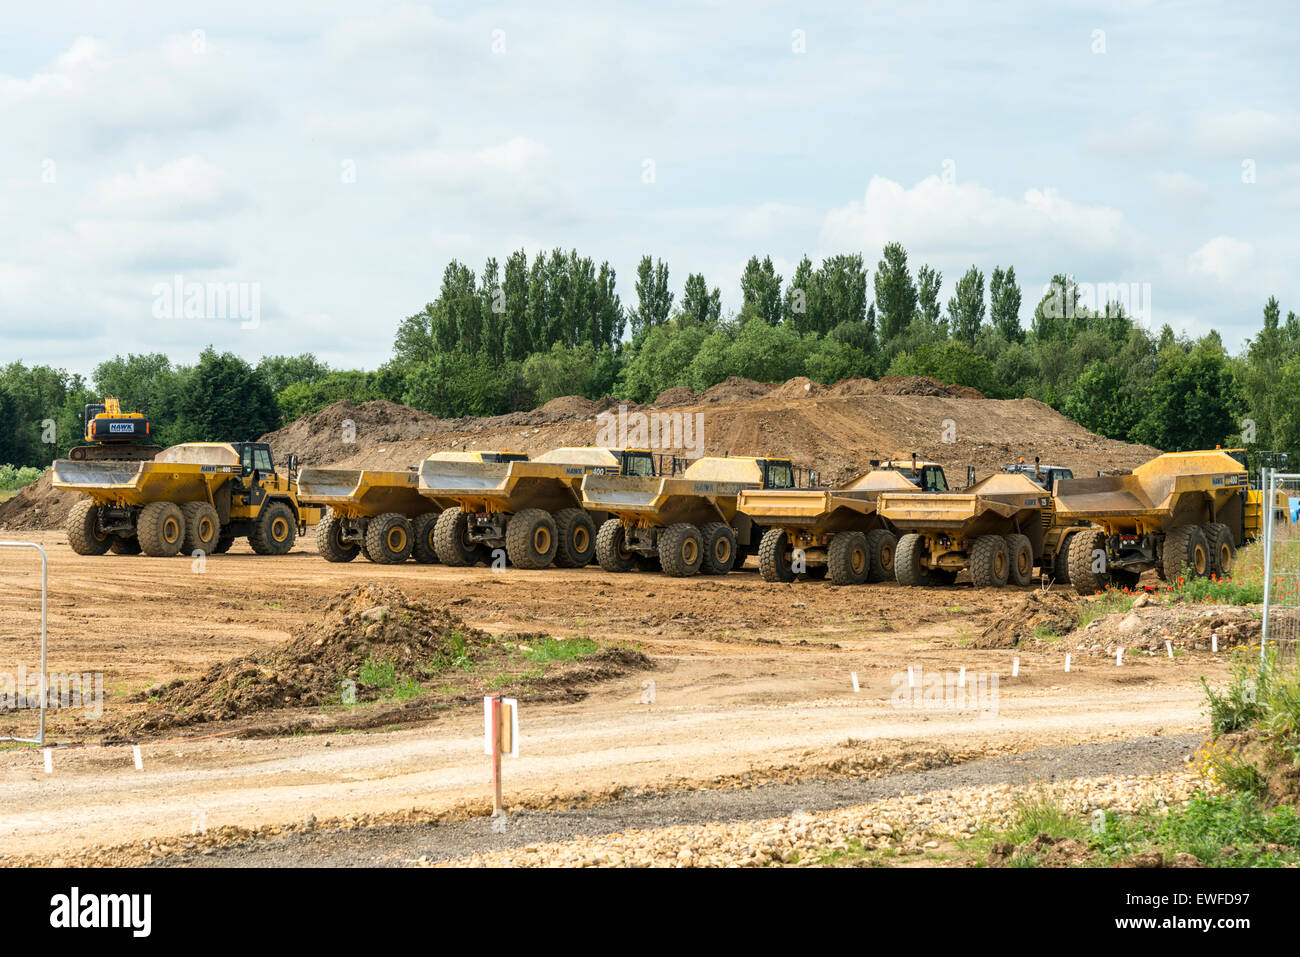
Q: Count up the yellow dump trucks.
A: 7